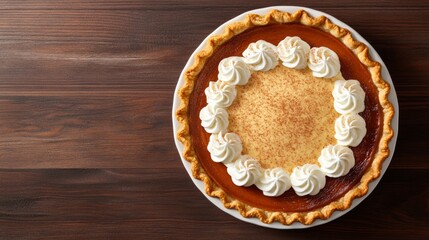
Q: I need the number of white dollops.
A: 13